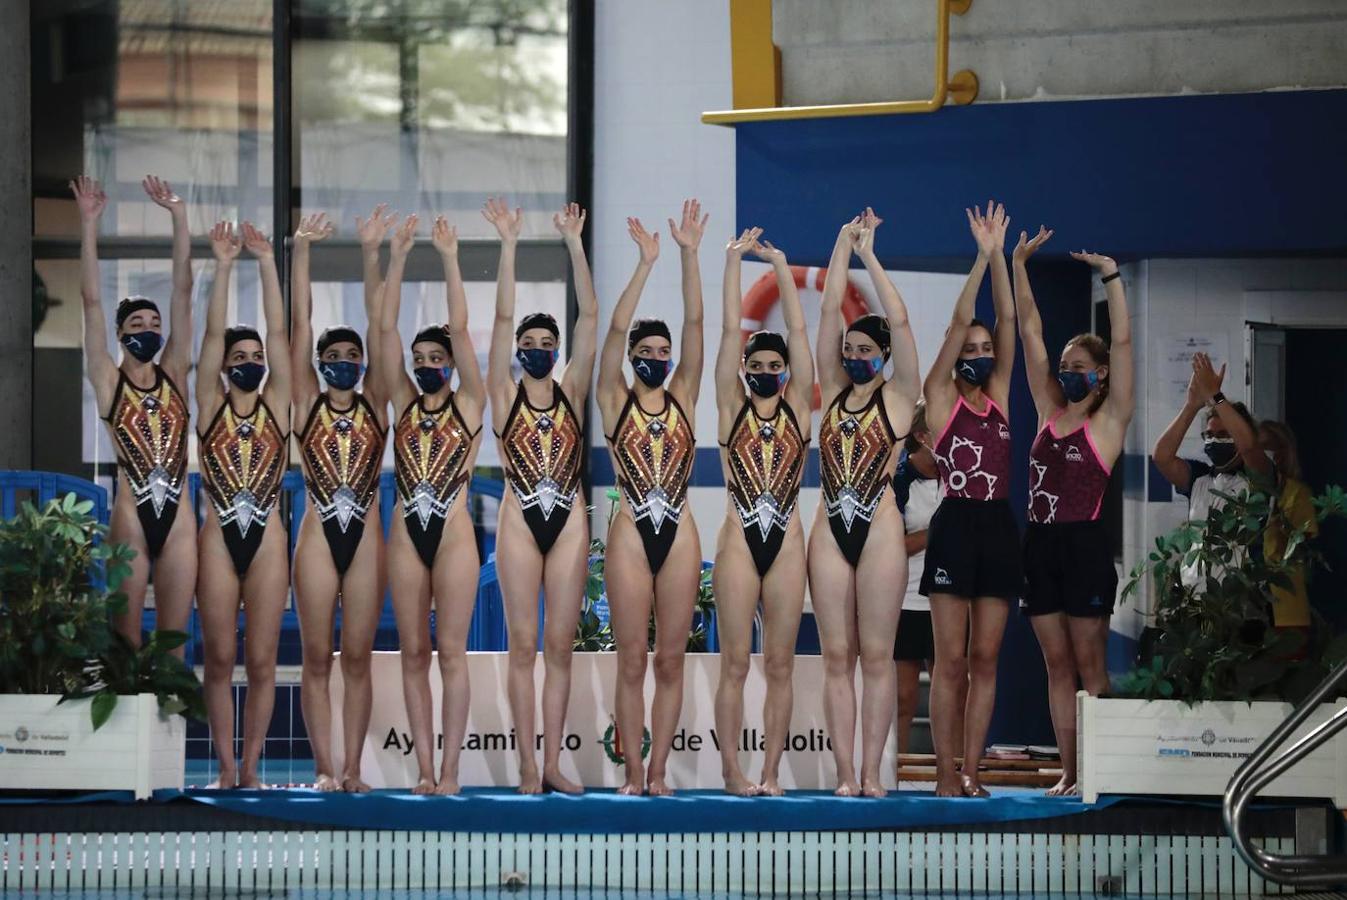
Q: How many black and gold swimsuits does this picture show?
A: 8